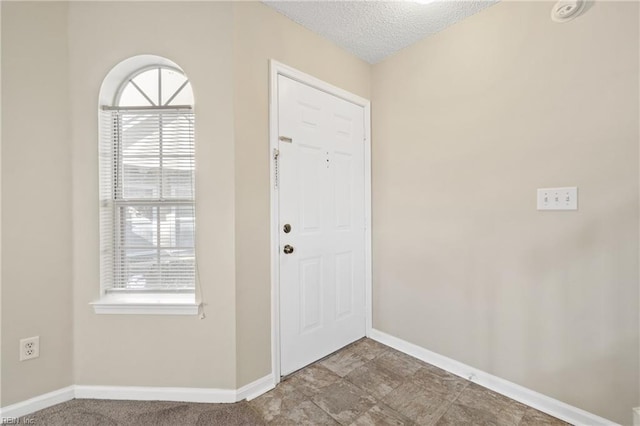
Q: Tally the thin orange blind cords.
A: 0